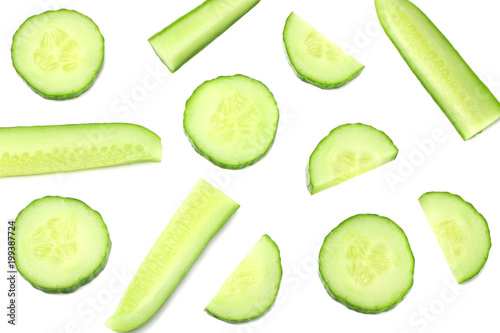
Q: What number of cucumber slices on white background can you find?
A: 12